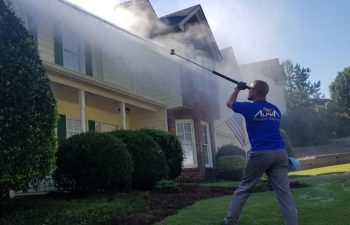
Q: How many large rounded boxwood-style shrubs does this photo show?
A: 3